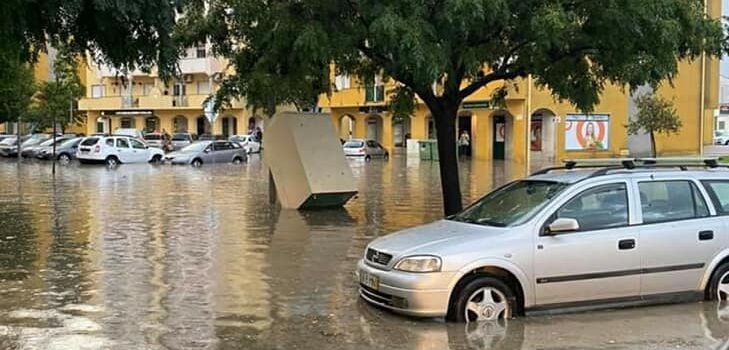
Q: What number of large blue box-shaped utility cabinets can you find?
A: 0